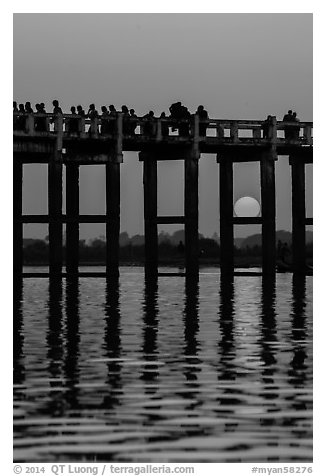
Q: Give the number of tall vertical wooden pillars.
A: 9